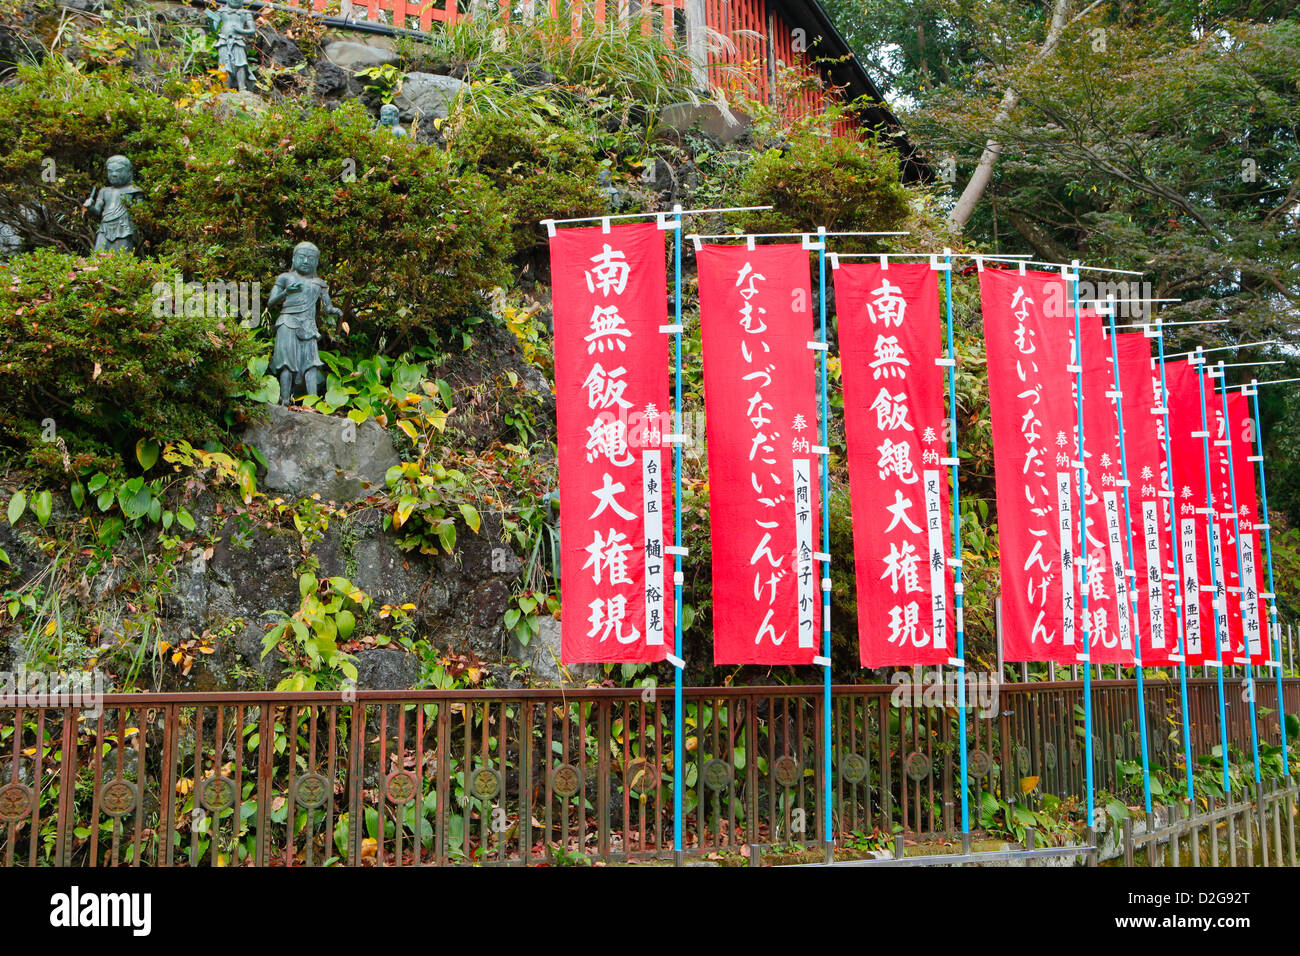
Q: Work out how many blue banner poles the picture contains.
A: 9